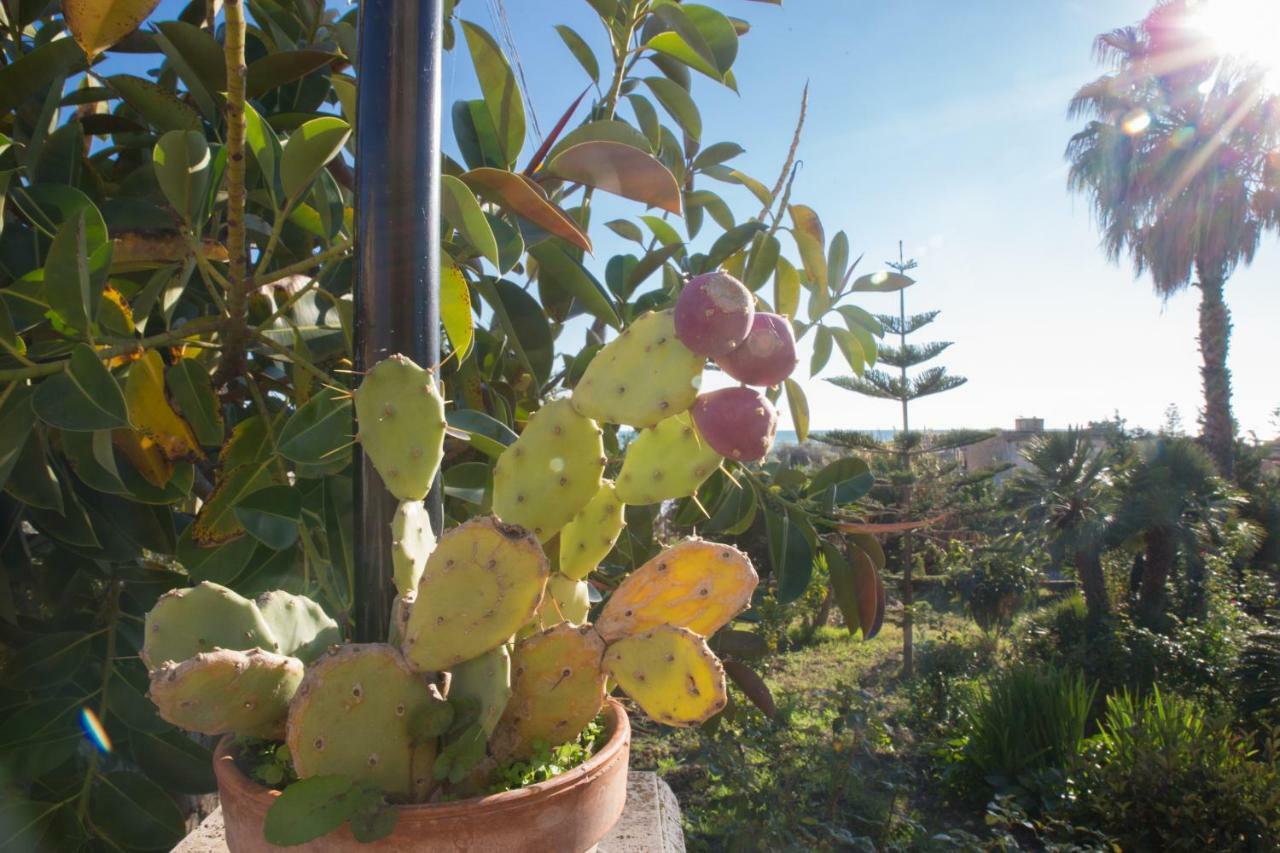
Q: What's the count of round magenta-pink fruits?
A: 3